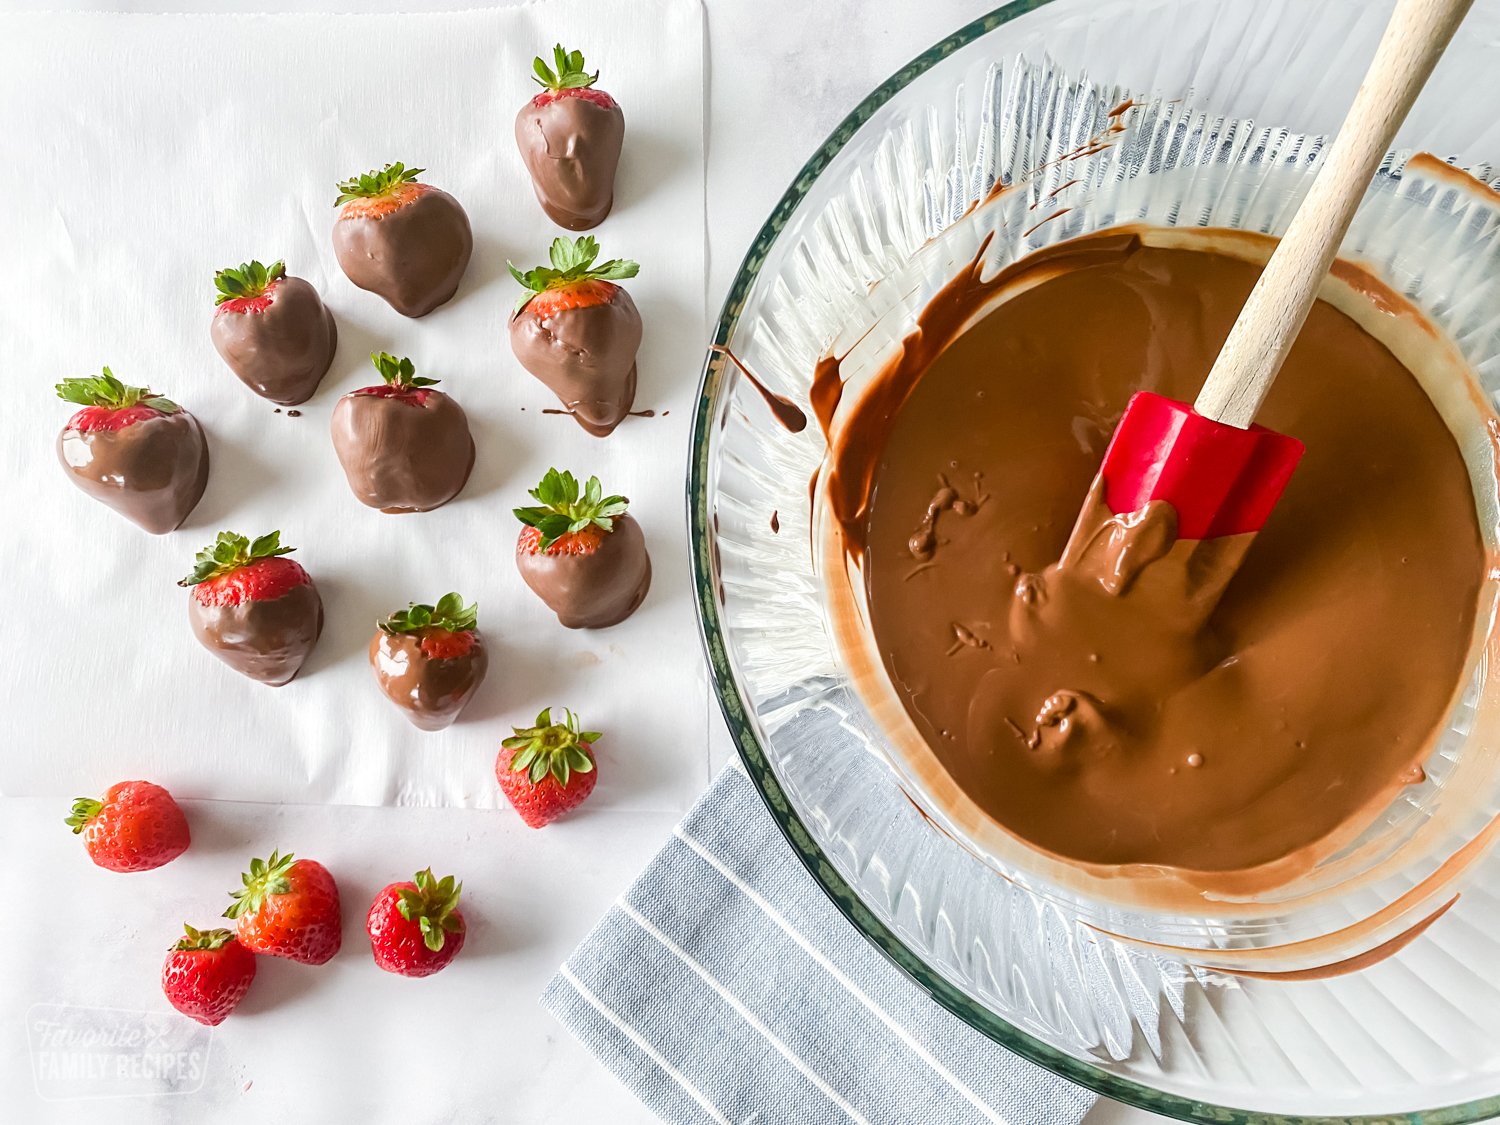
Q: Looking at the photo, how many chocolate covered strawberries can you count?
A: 9